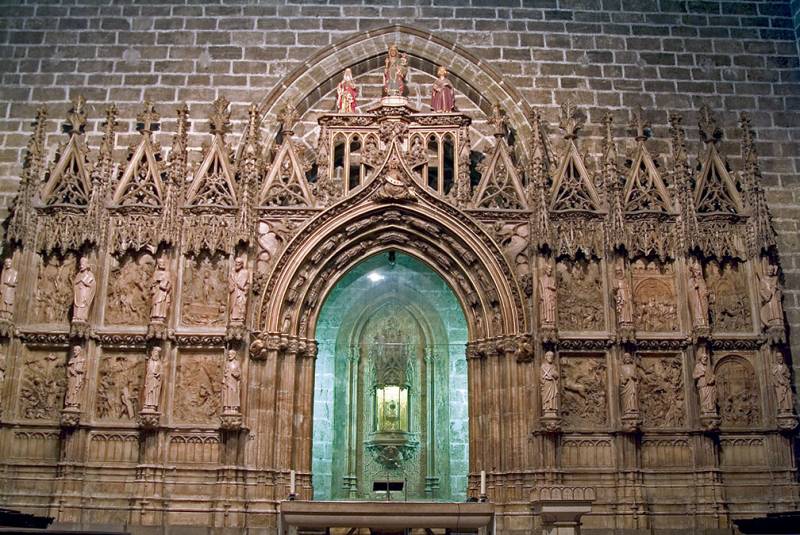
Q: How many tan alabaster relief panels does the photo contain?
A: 12